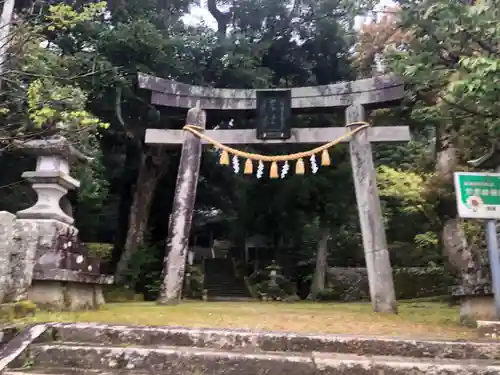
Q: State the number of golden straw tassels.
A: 5